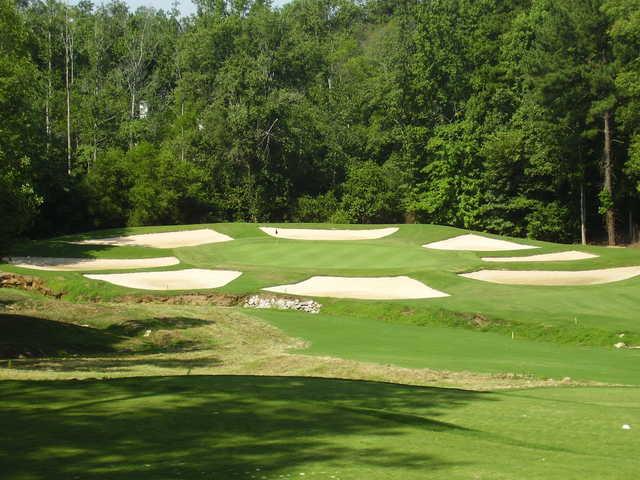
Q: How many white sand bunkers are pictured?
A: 8